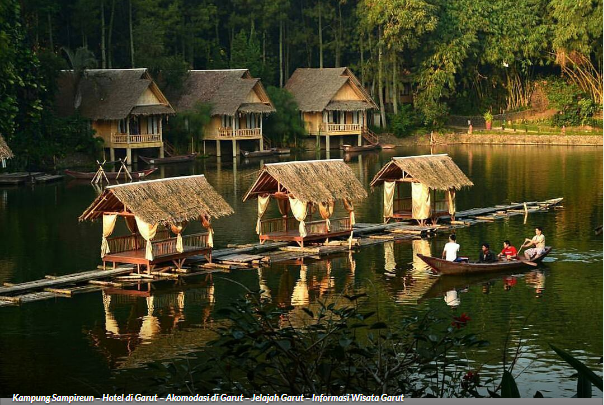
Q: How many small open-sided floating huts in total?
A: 3